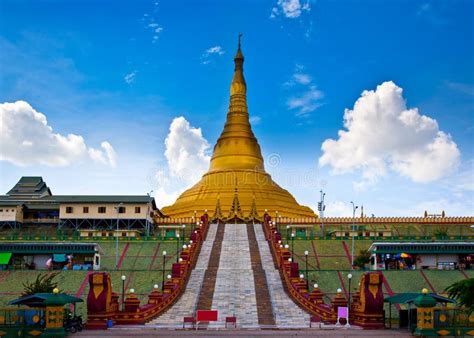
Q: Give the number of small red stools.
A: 3